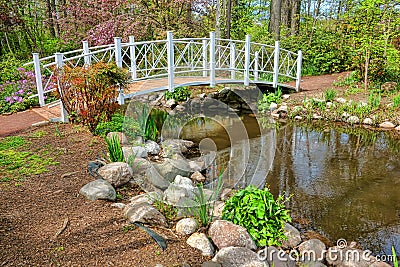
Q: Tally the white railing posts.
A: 13